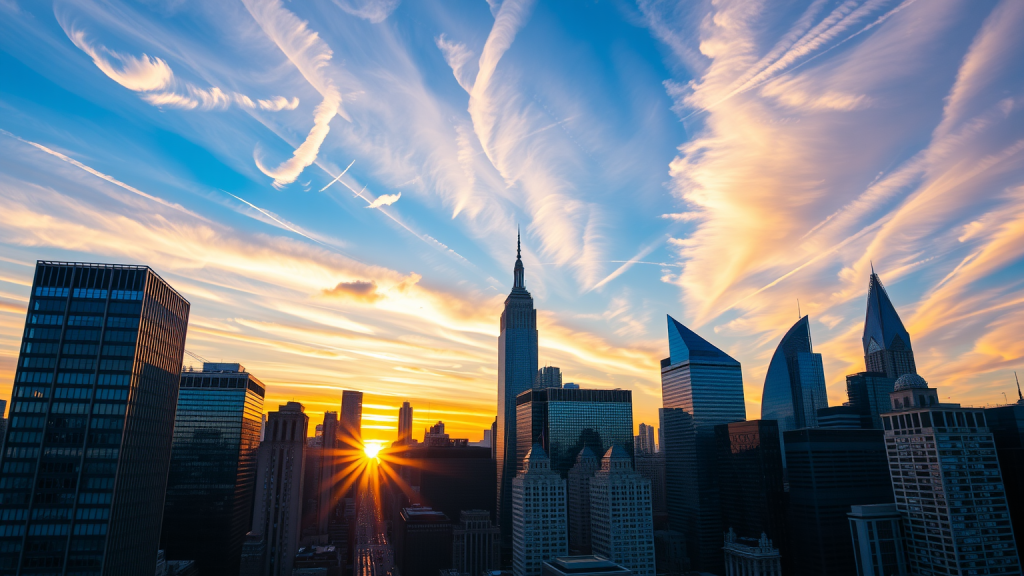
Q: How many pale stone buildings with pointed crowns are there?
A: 3